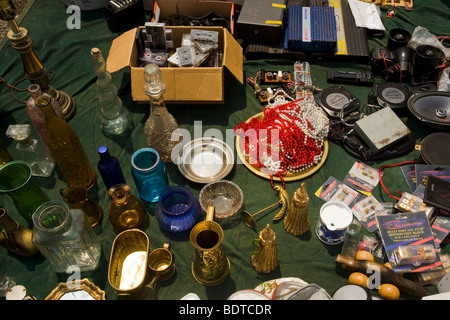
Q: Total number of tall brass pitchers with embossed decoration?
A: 1